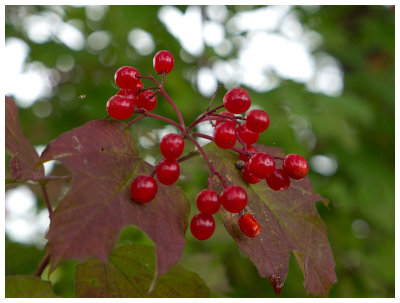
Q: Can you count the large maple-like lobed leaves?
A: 2